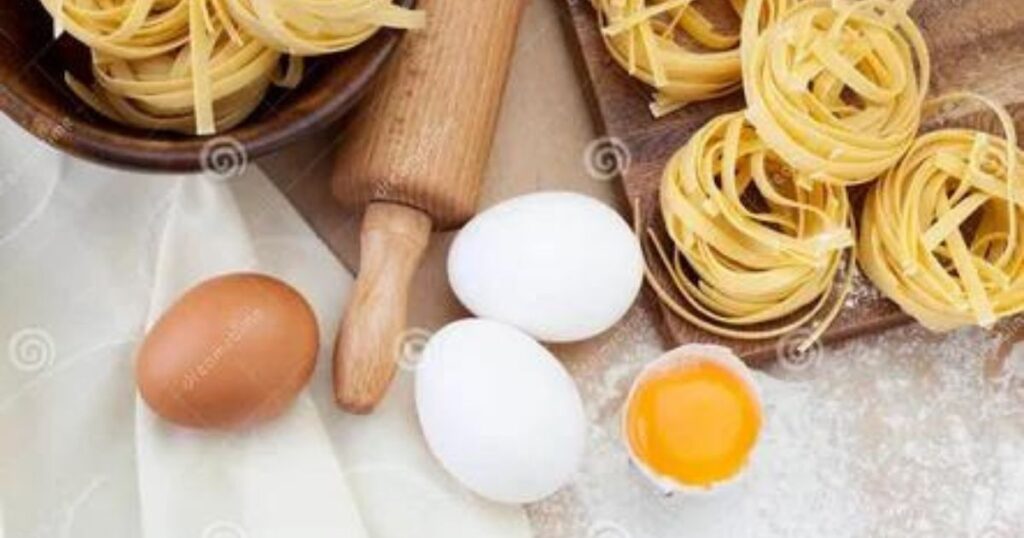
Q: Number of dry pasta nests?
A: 7